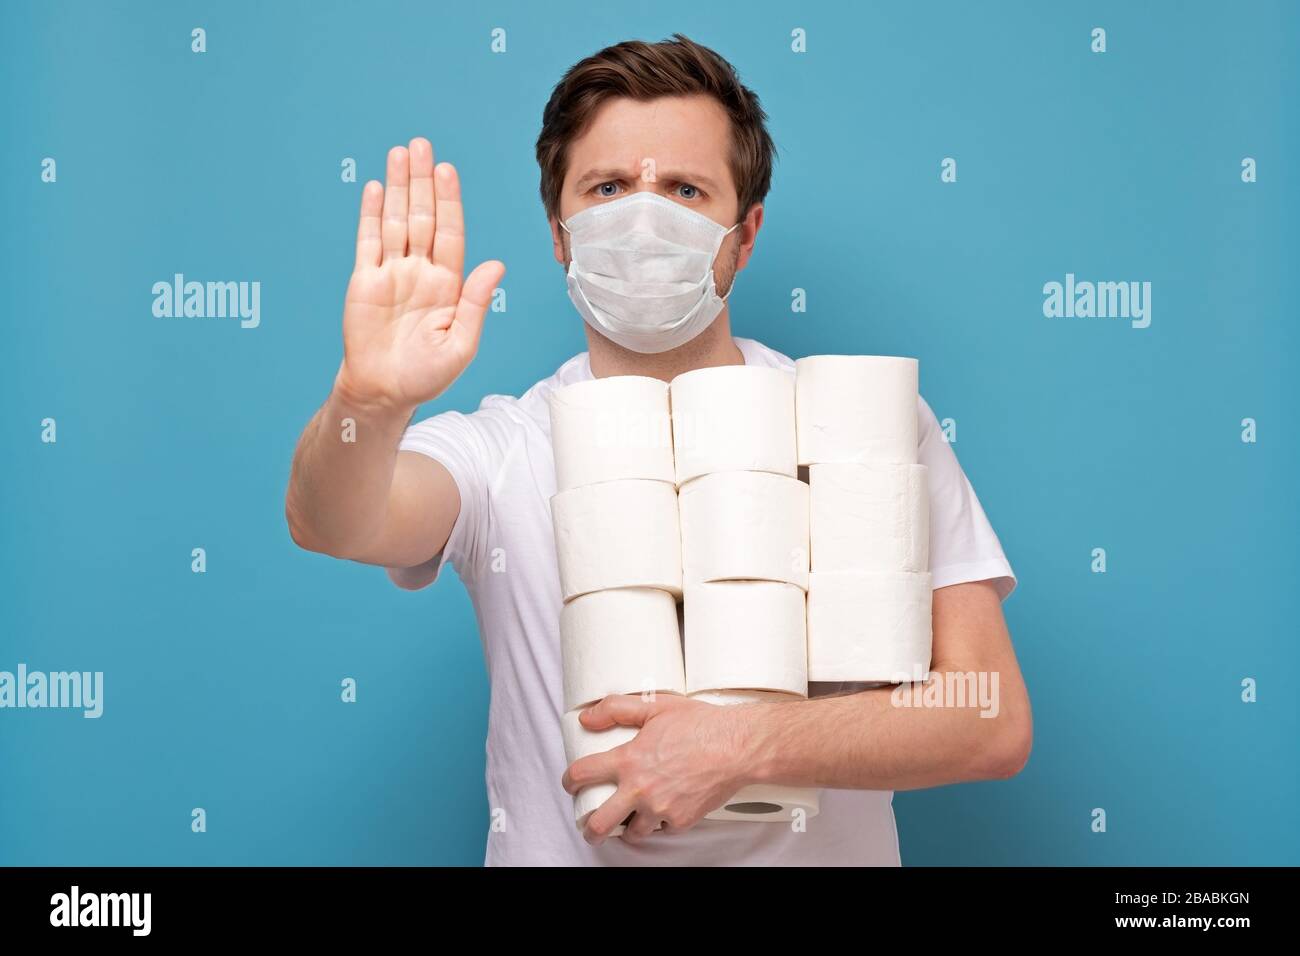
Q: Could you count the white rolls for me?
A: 11